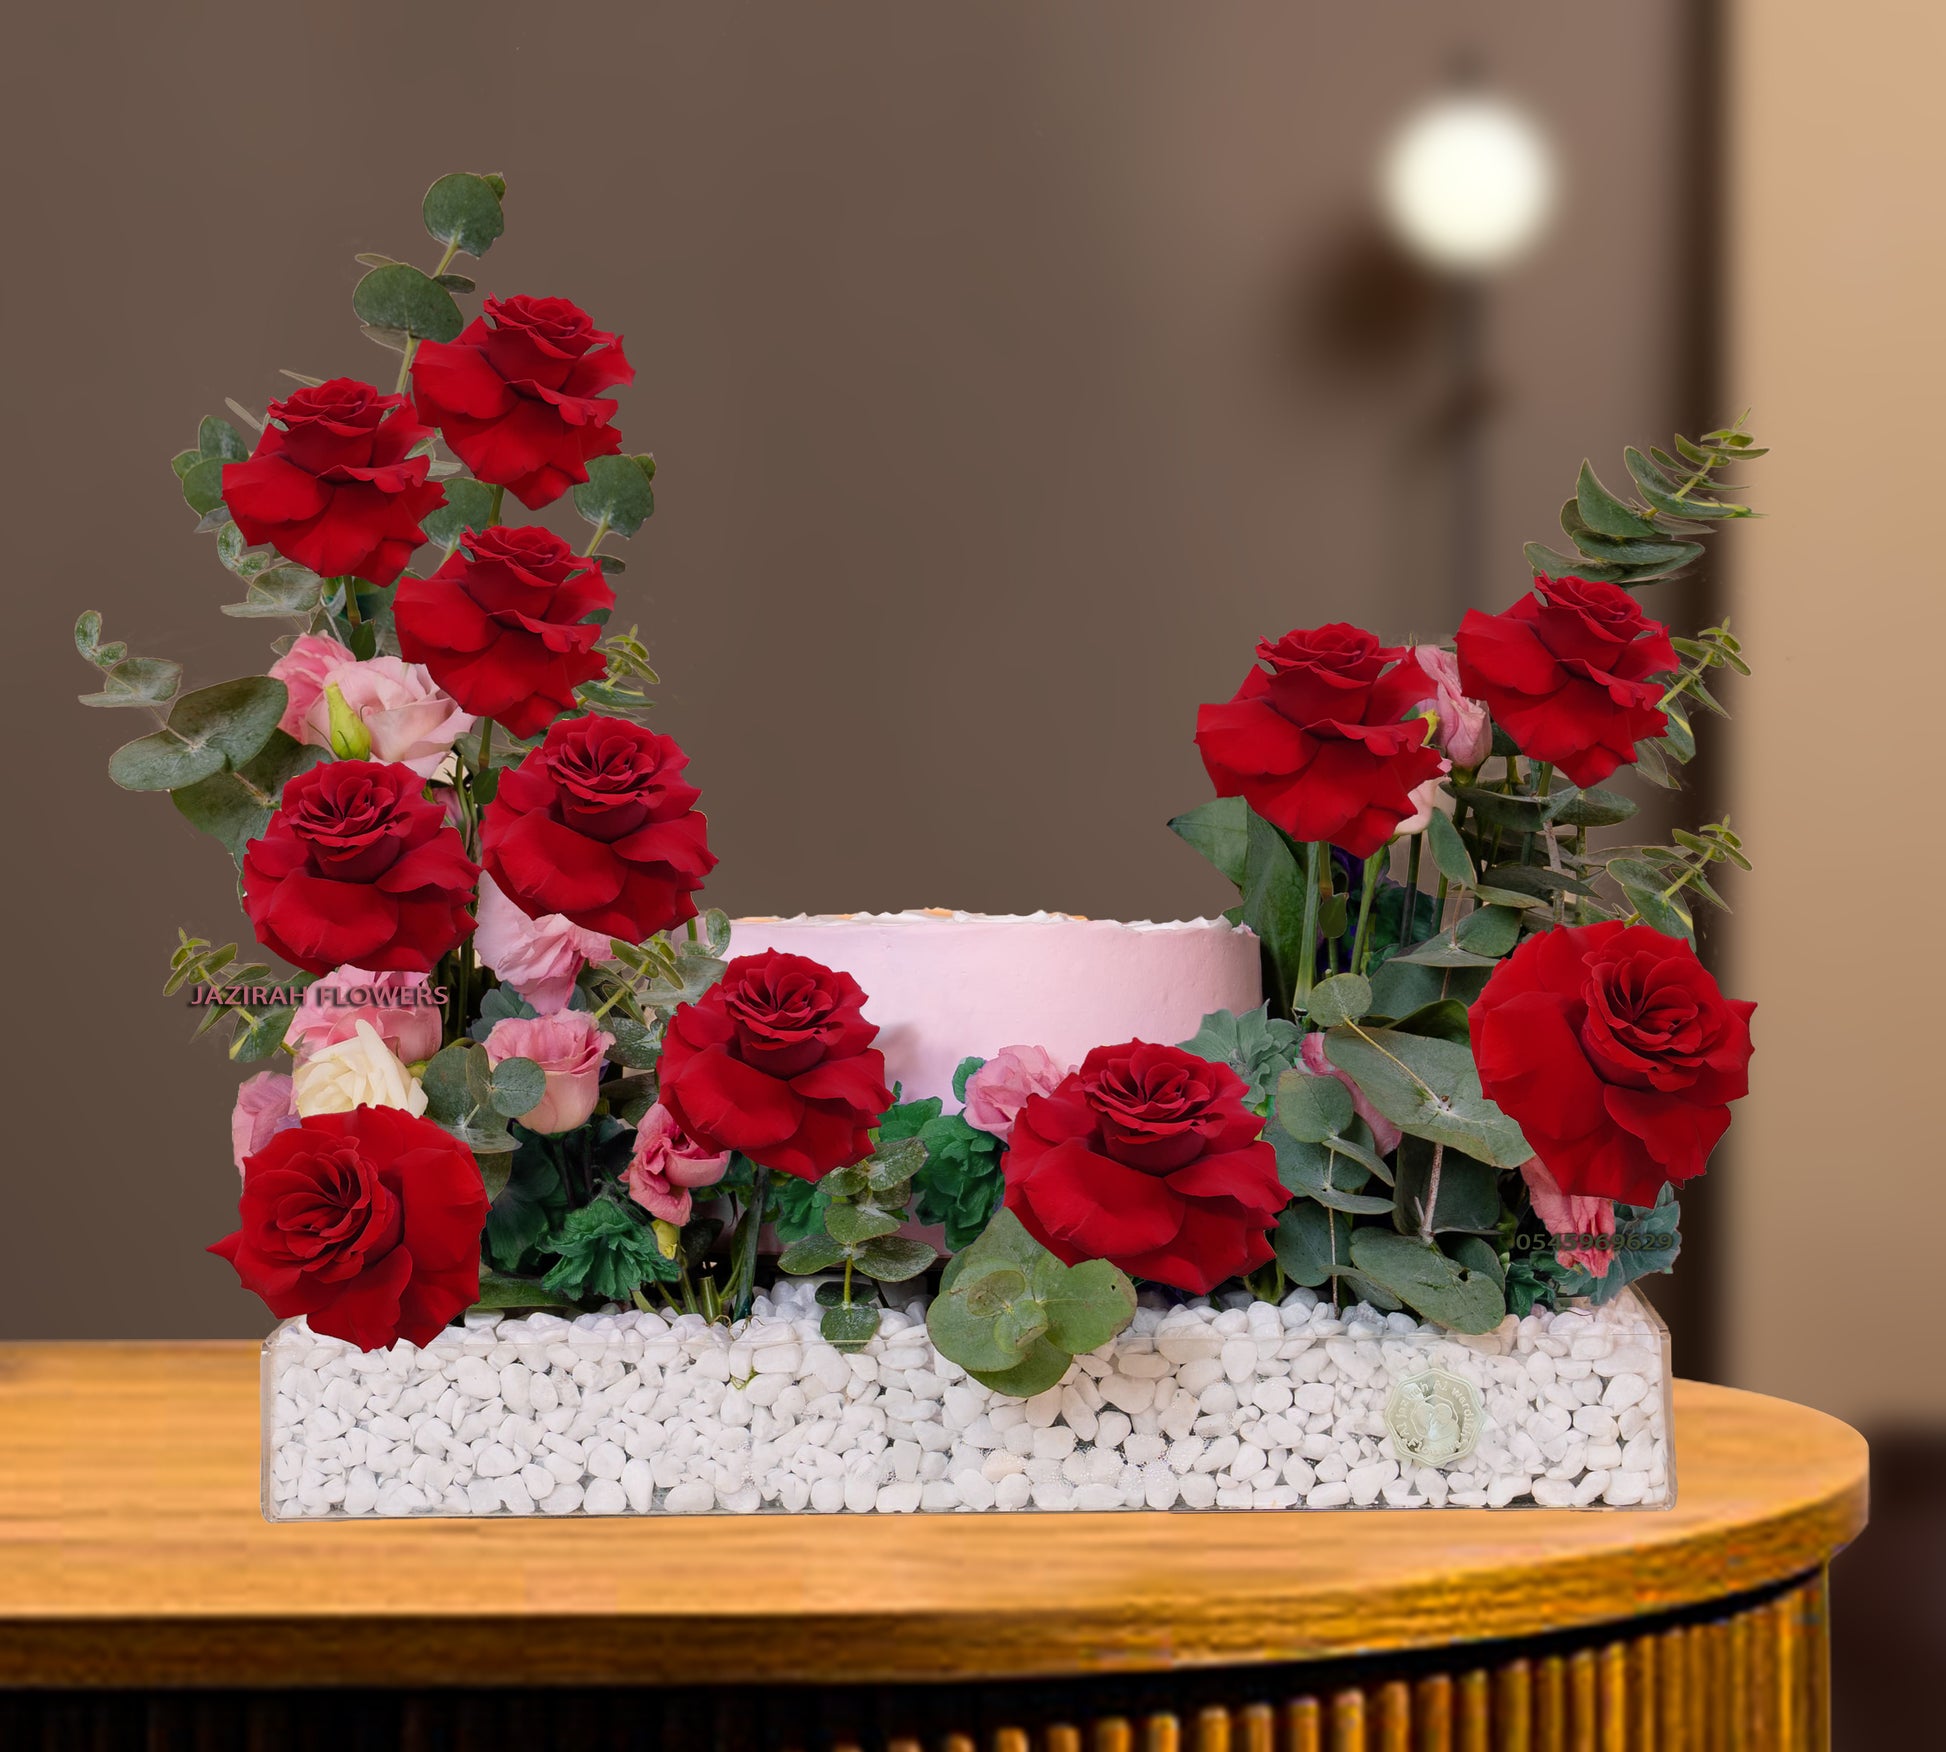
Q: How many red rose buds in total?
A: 11